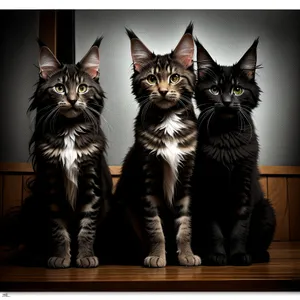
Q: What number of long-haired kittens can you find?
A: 3